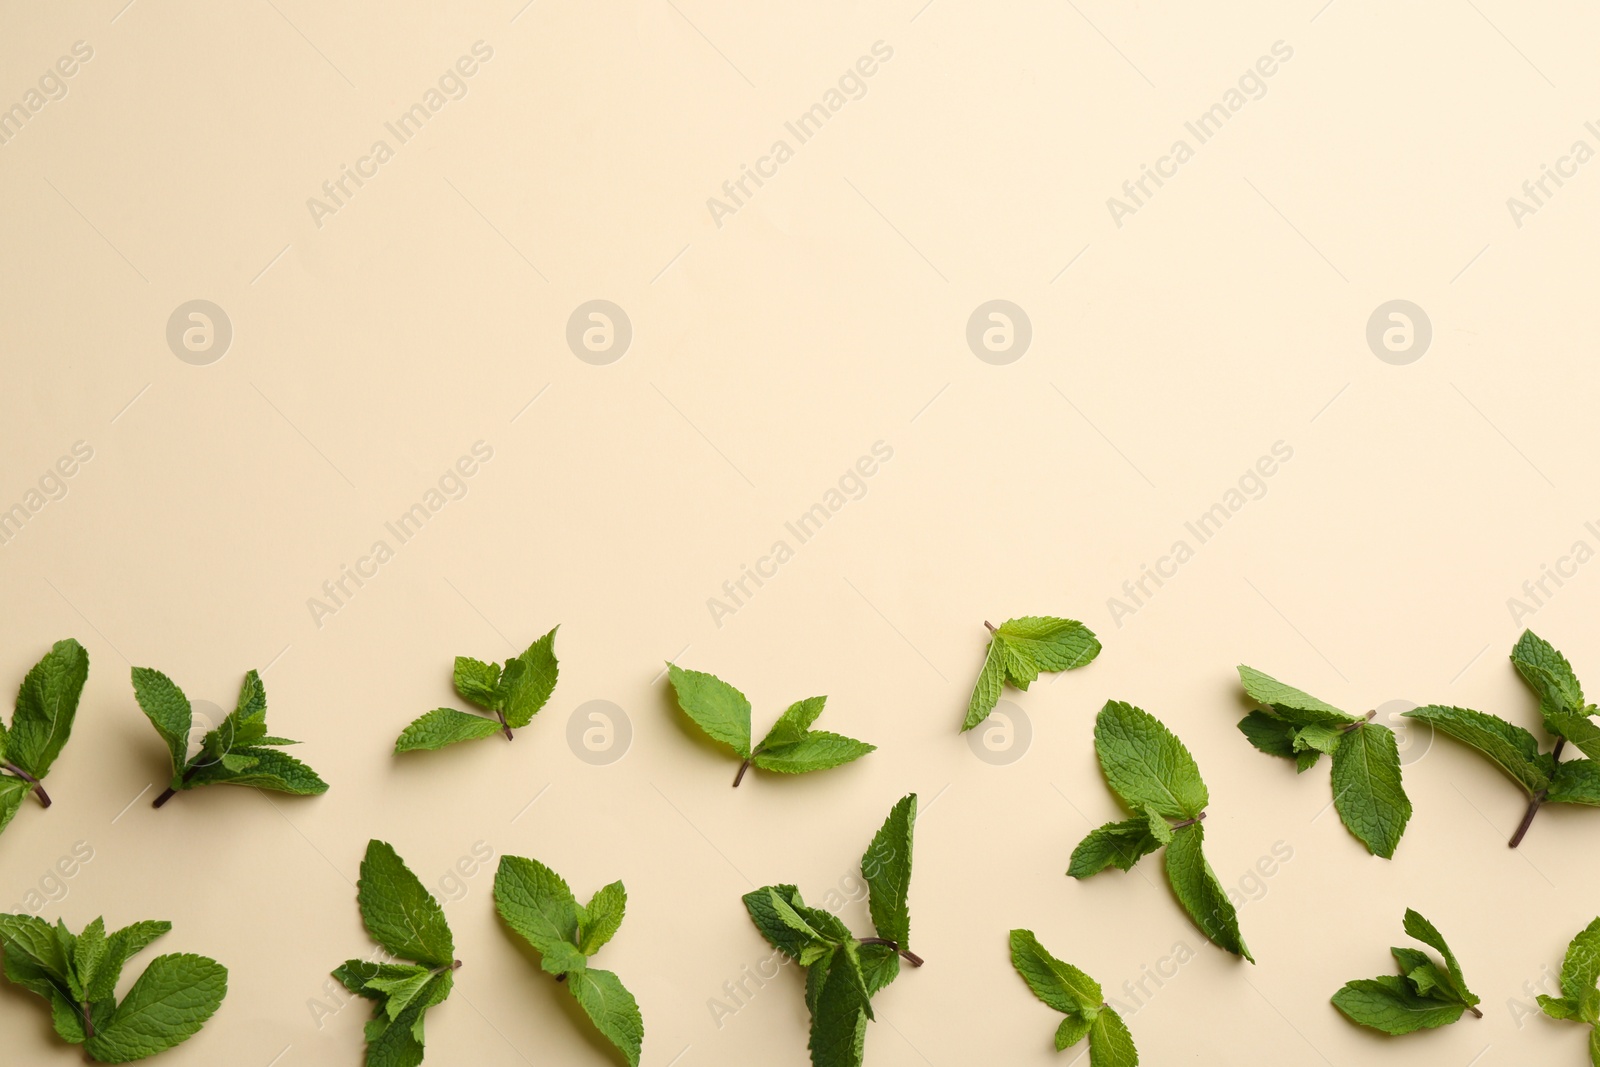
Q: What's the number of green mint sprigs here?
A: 15